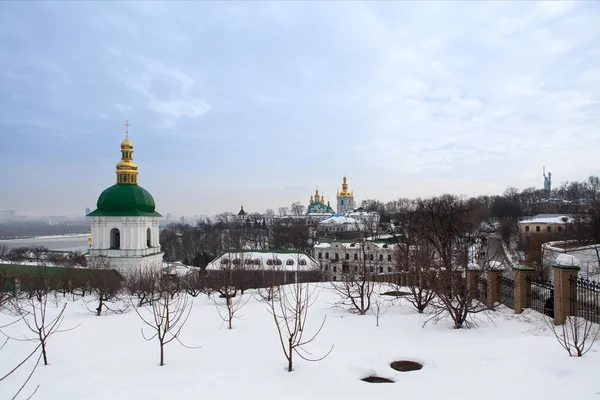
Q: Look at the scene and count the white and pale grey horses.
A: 0